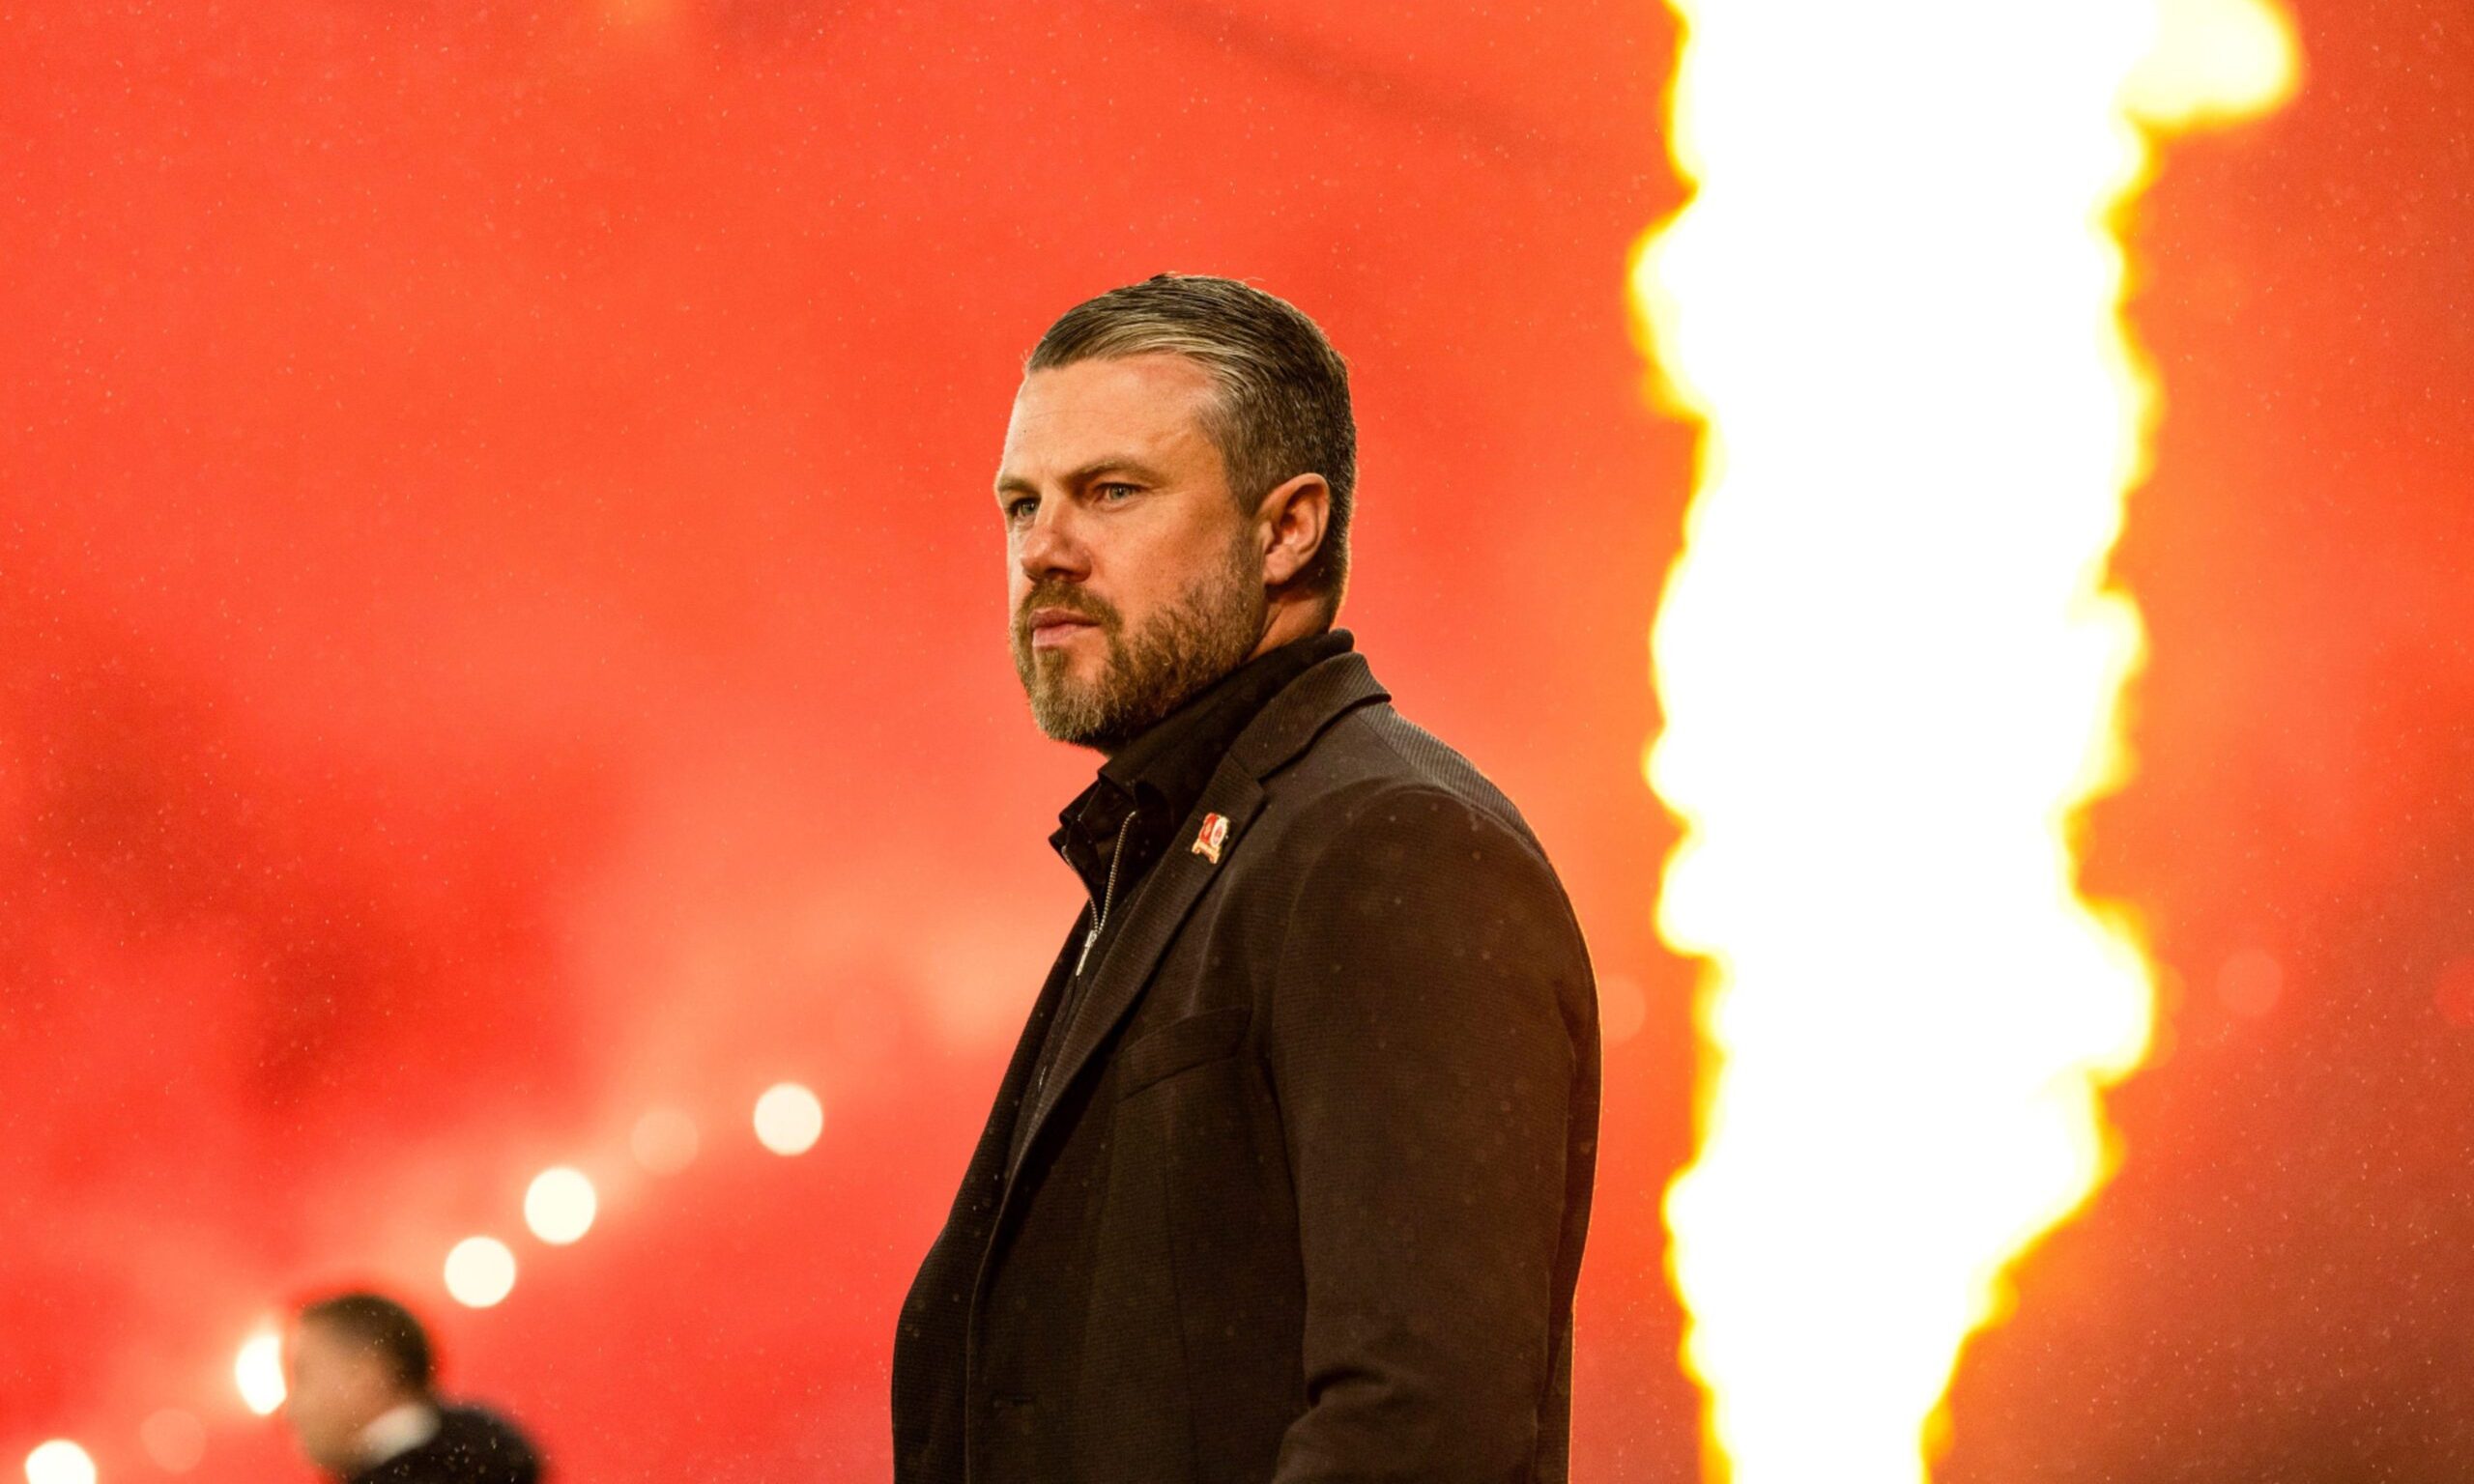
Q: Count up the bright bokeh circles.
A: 5